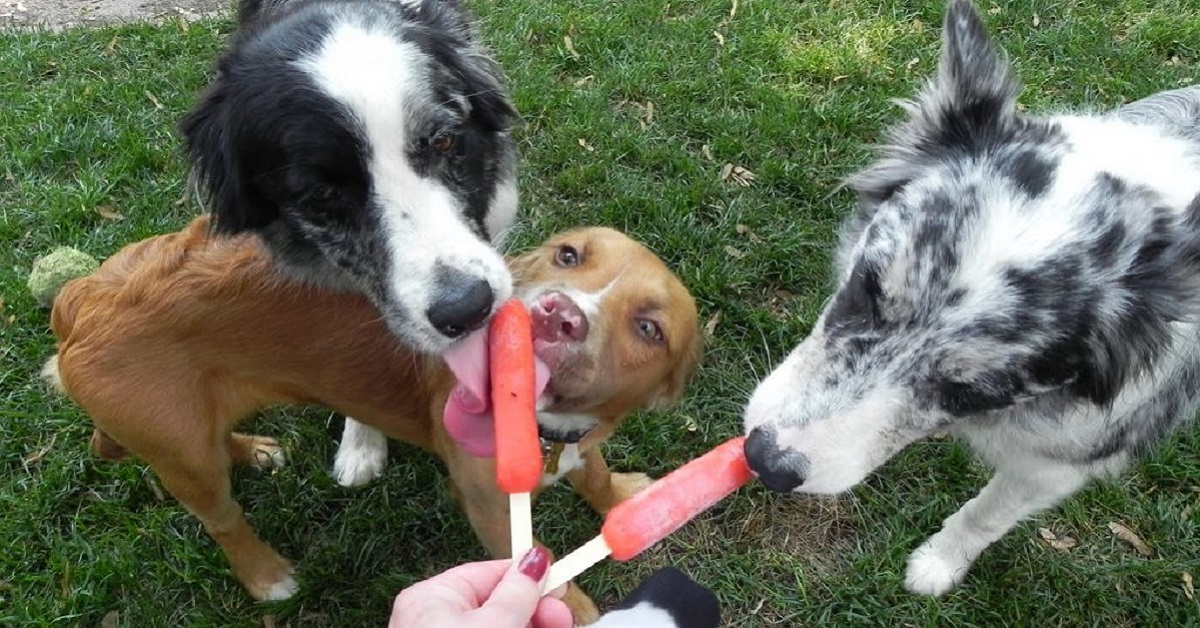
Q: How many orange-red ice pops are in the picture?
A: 2